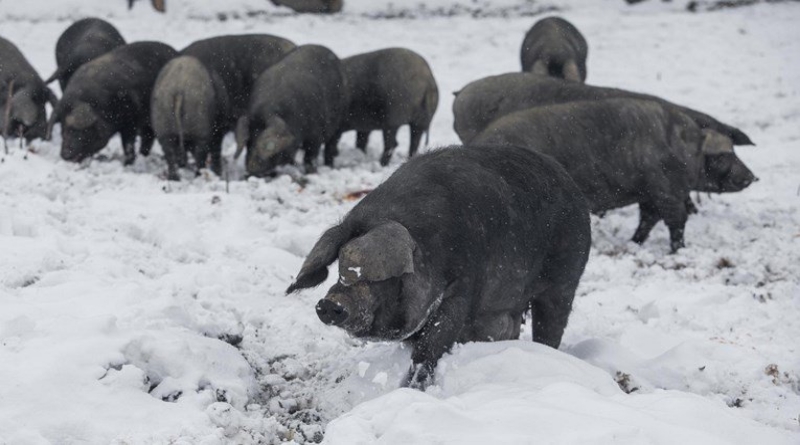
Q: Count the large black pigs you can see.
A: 11